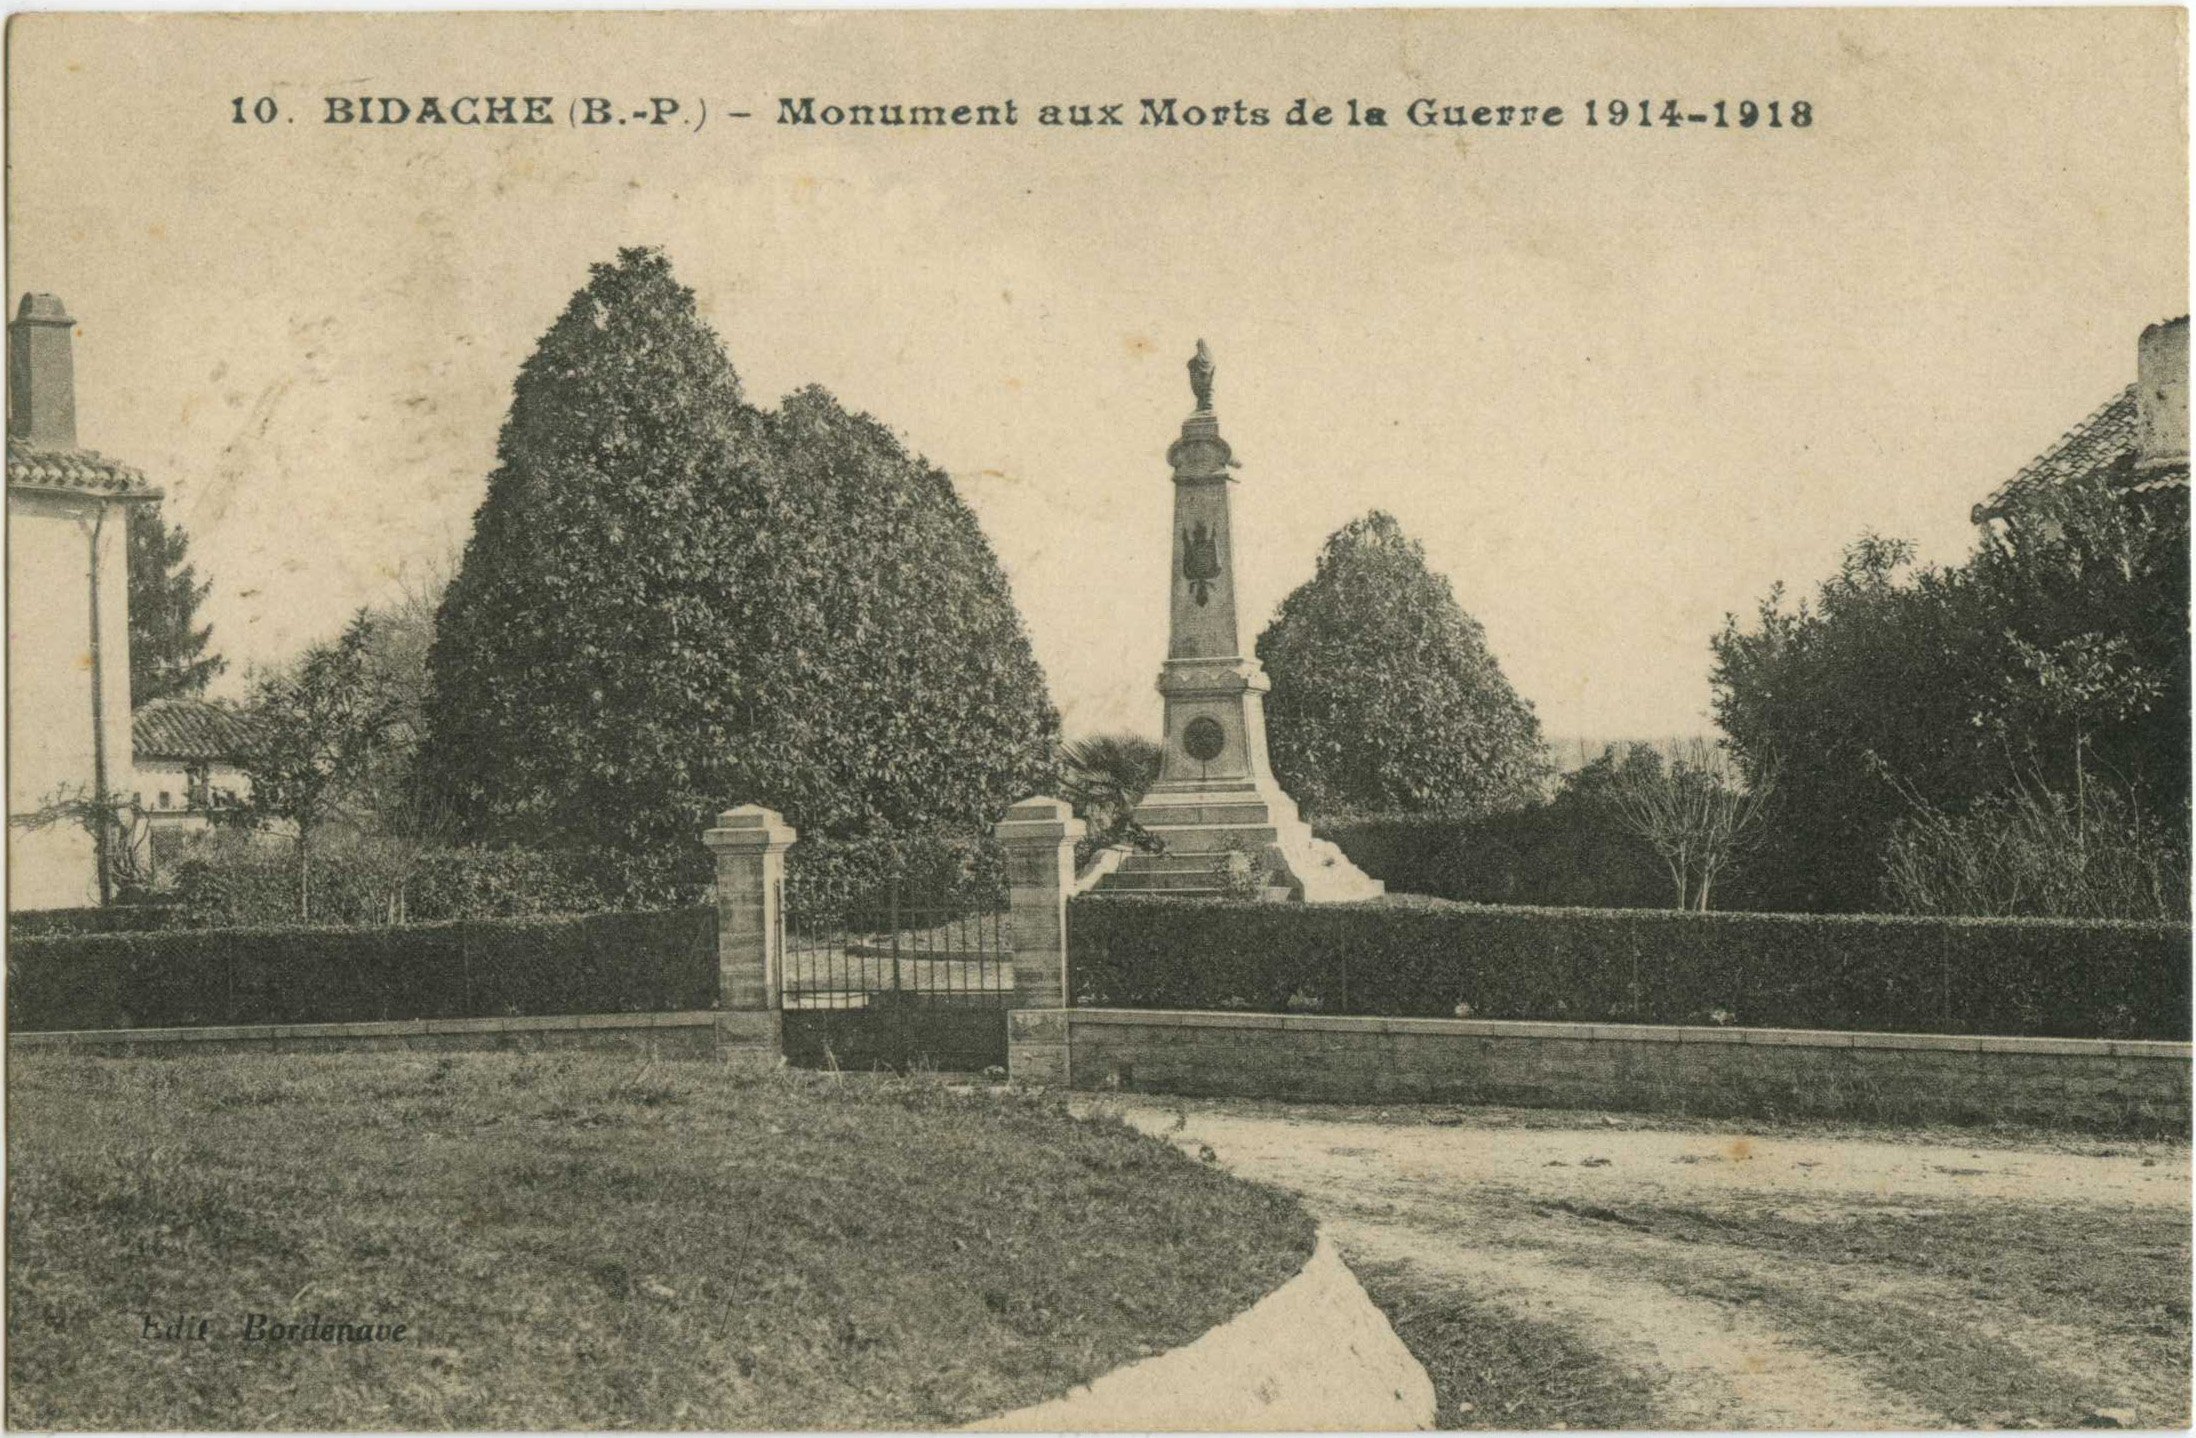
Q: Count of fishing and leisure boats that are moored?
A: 0